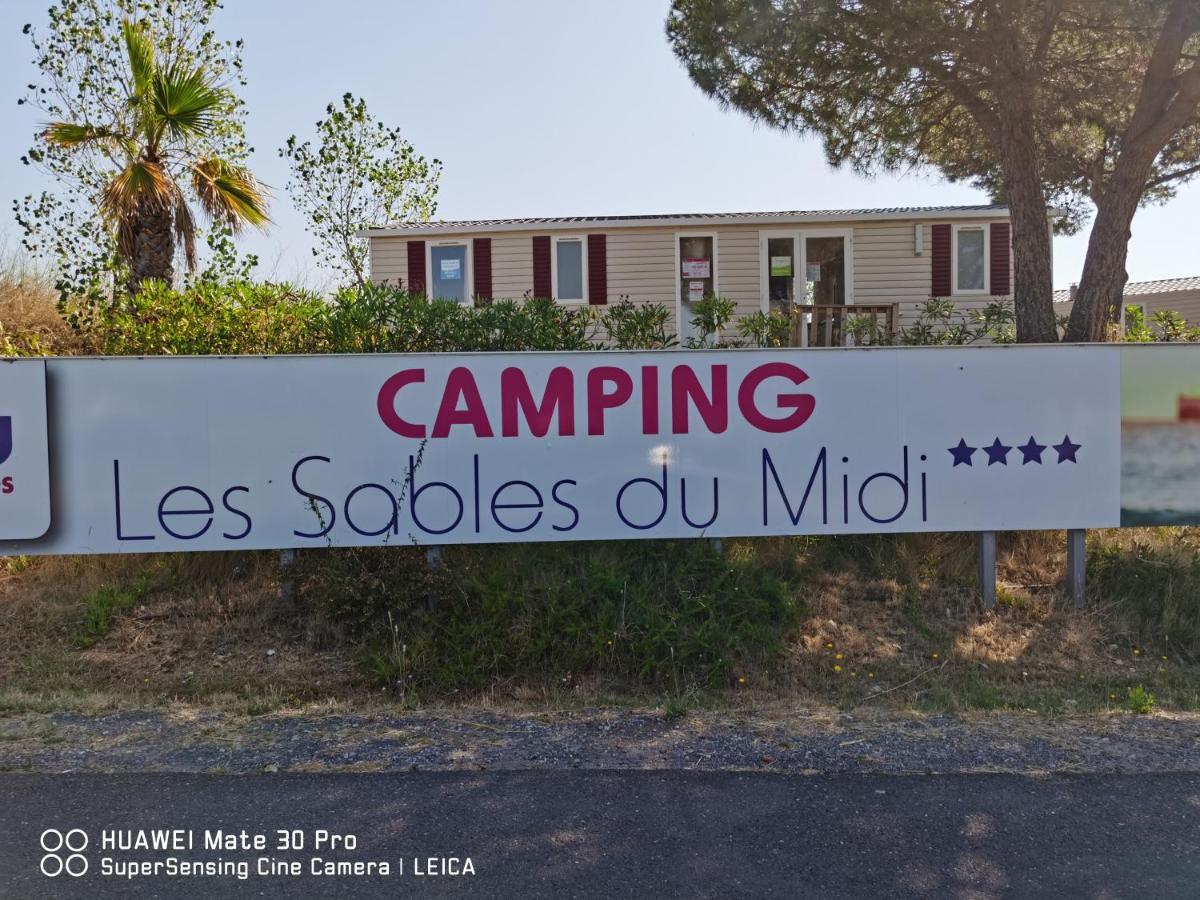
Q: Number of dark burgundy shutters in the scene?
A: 6